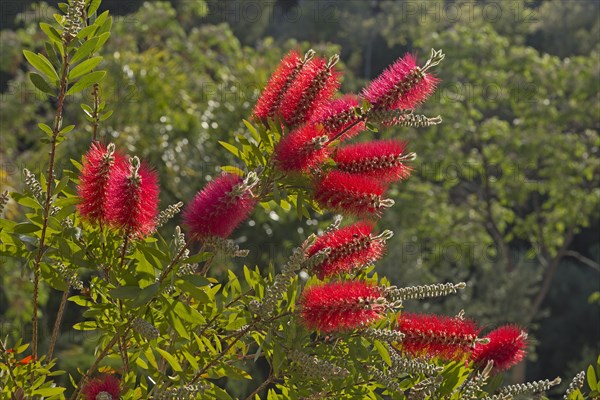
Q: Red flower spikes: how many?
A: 15